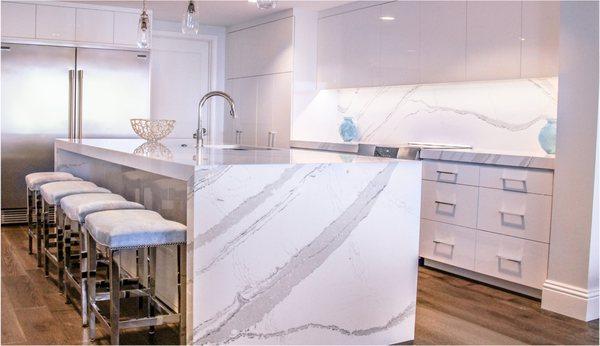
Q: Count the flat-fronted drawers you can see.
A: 6